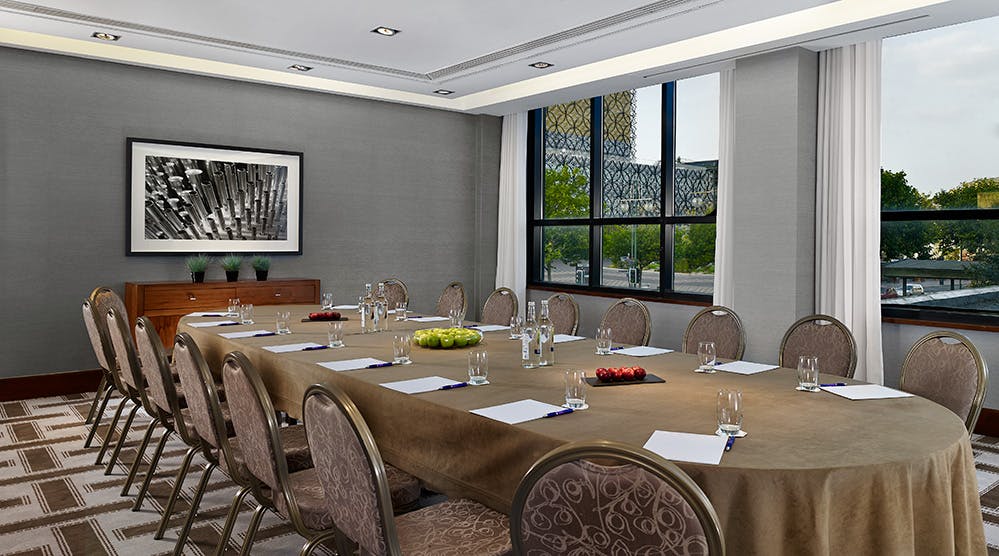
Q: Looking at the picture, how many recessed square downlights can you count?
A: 5